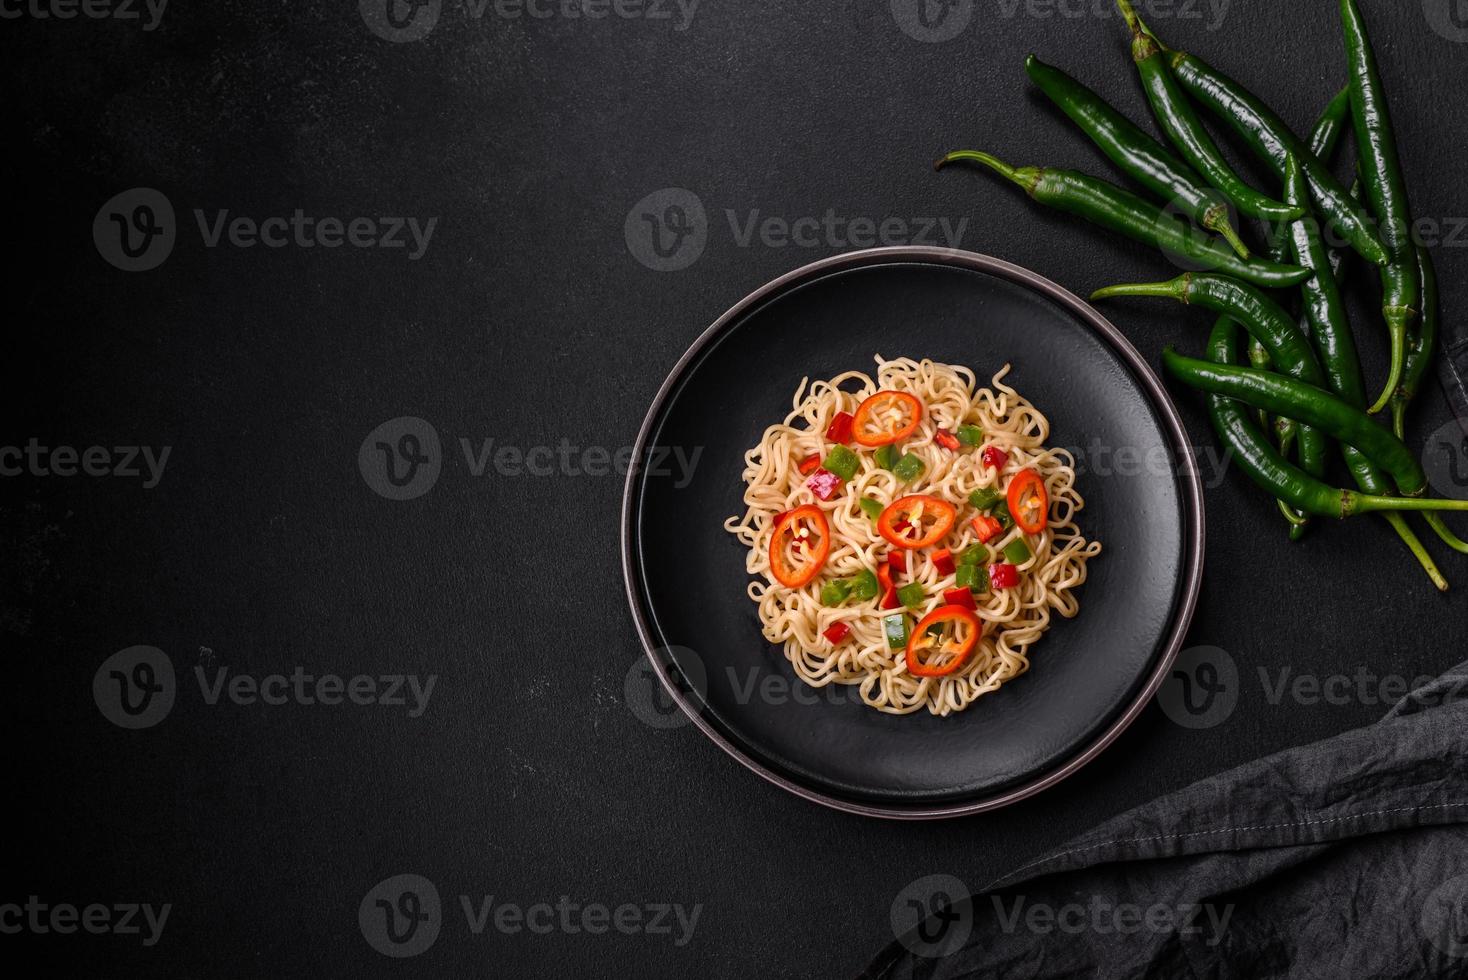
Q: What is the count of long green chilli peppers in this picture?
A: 12